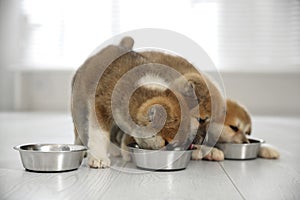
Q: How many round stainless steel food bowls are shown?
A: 3